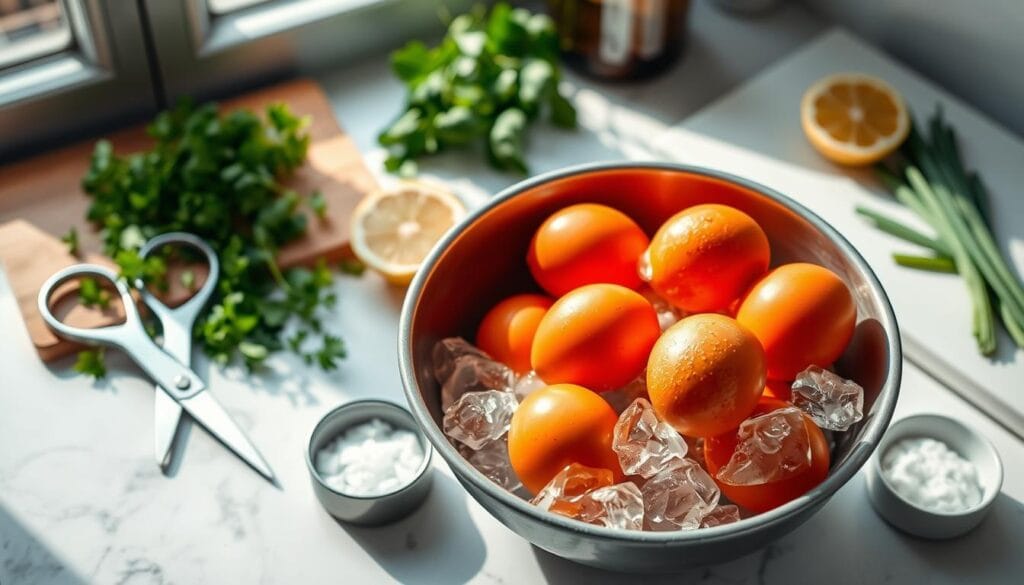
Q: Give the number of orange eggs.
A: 8